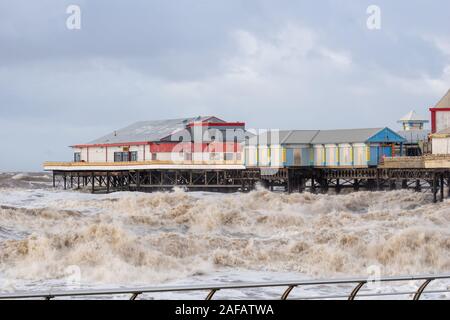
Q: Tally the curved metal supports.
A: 6